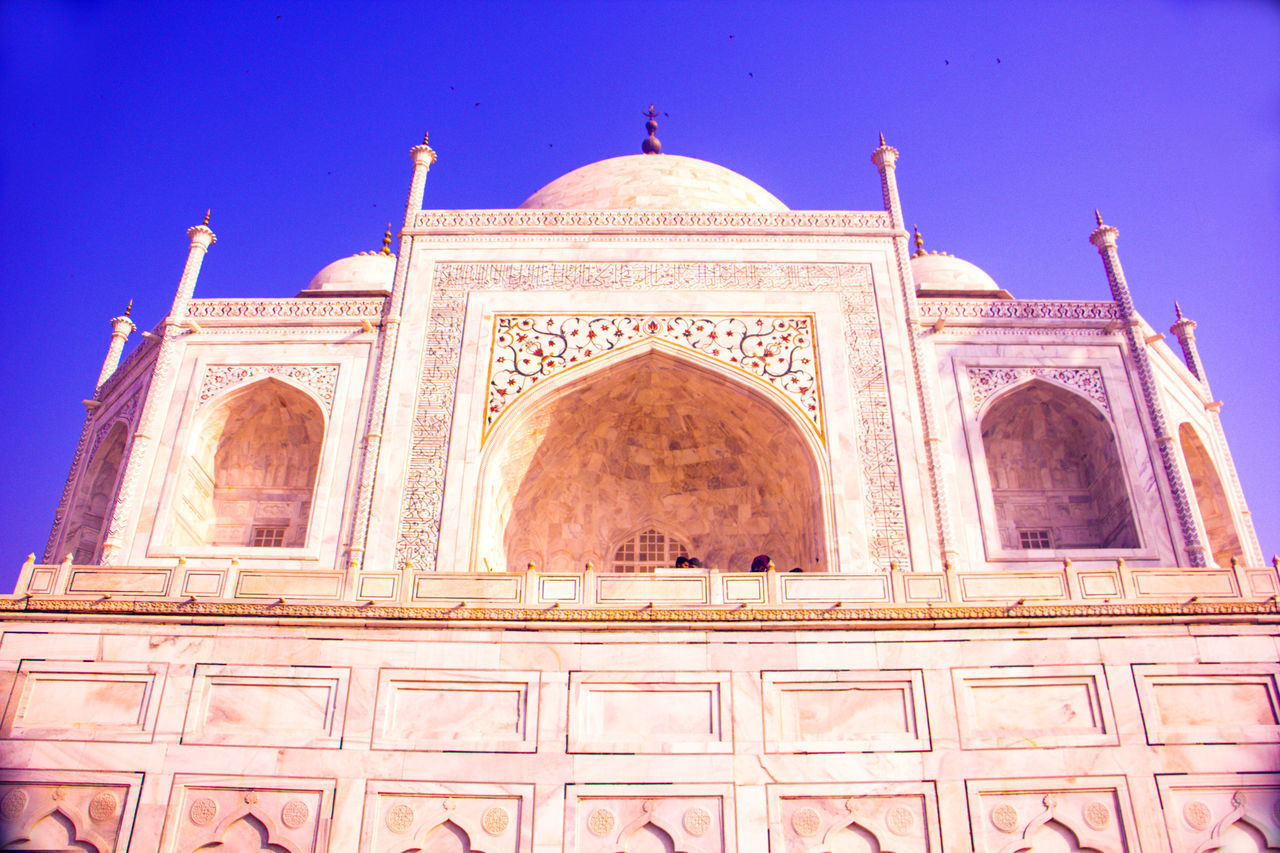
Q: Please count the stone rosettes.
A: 13